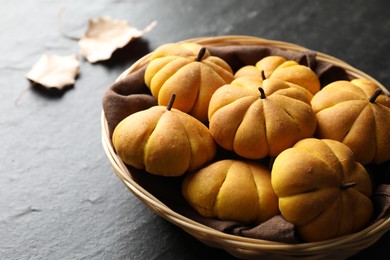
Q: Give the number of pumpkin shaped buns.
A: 7